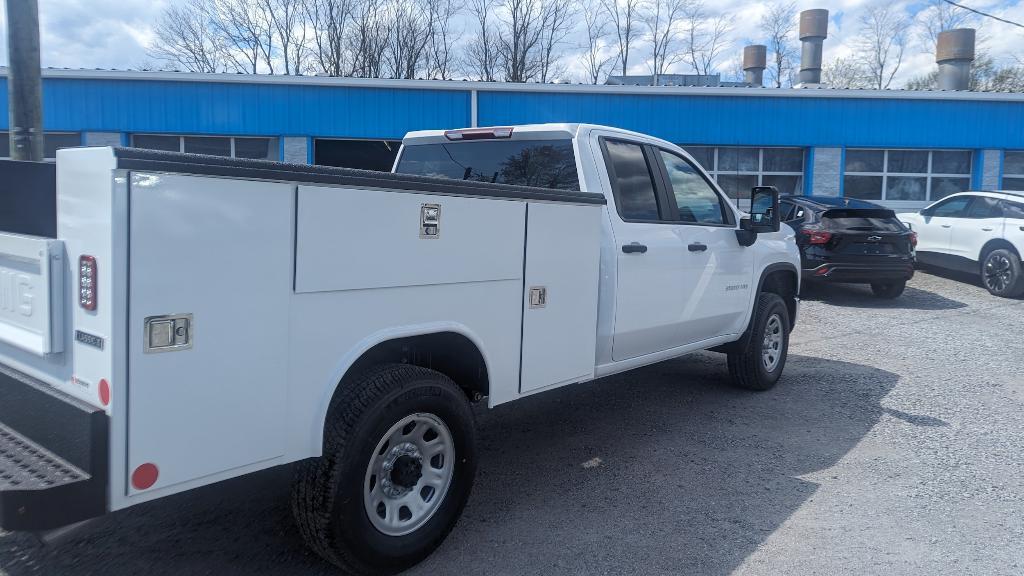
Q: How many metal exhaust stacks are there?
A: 3